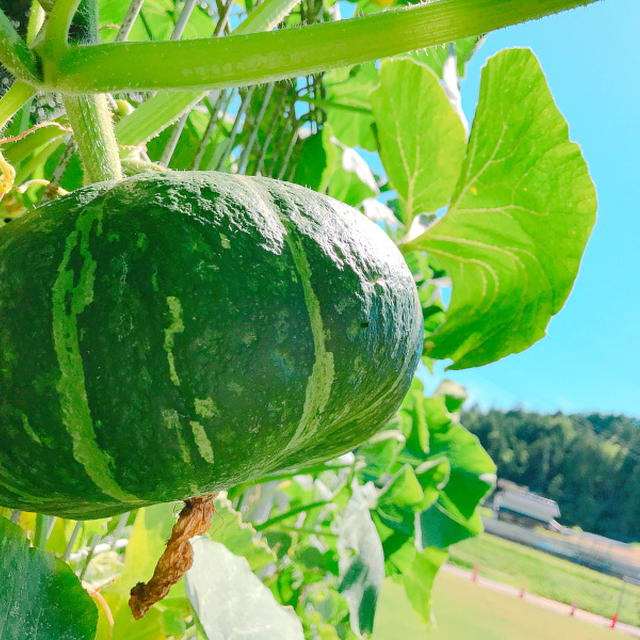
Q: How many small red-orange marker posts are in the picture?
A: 4